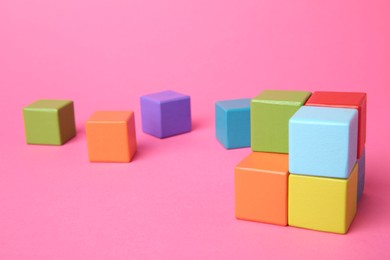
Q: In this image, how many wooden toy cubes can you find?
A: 10